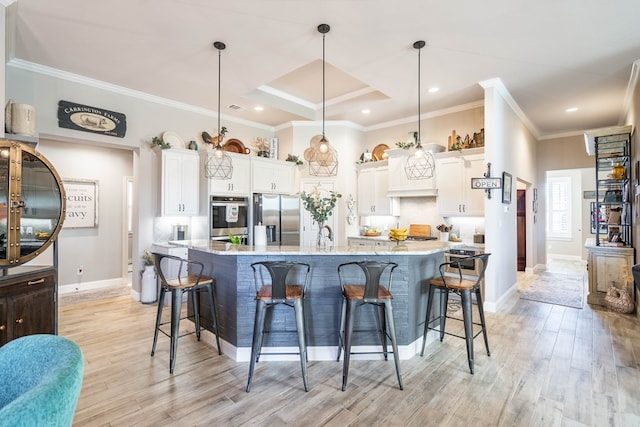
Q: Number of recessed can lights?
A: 4